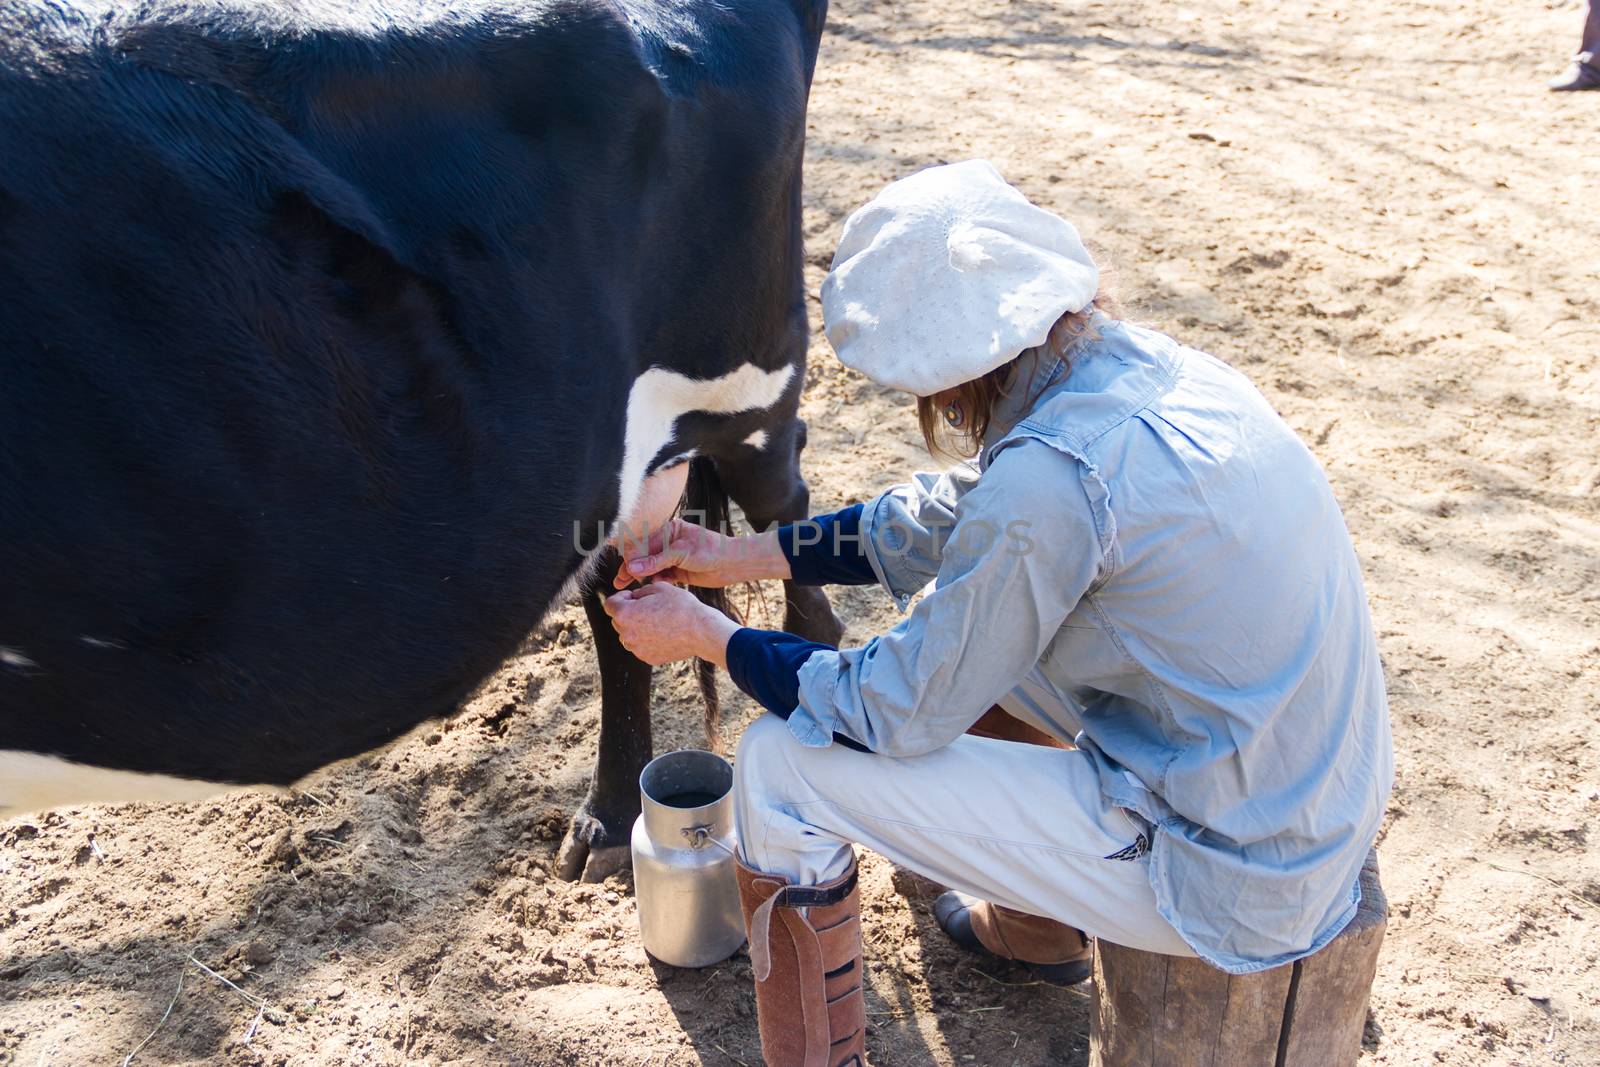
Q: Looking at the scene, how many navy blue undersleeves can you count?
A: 2